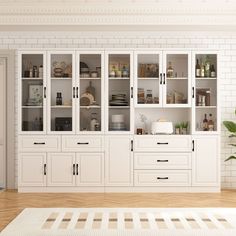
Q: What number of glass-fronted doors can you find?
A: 7